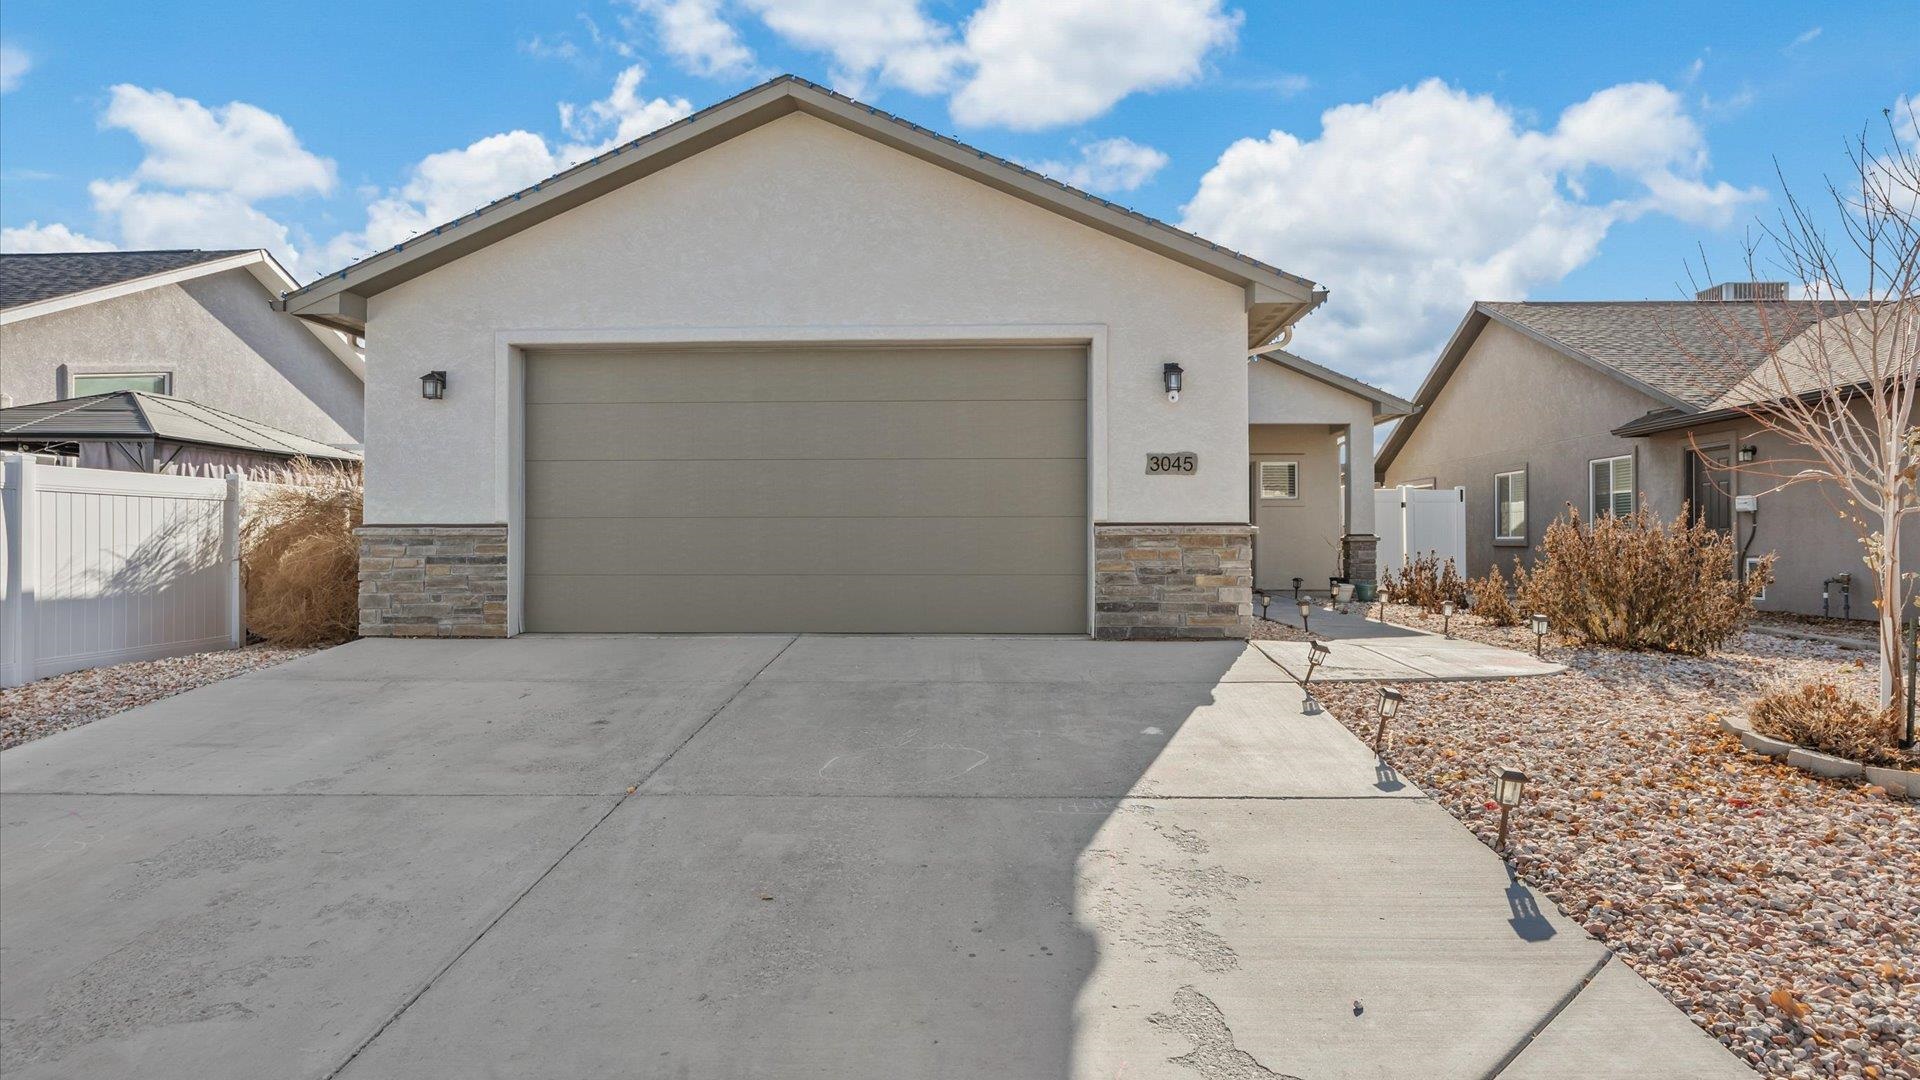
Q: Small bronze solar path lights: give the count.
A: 10